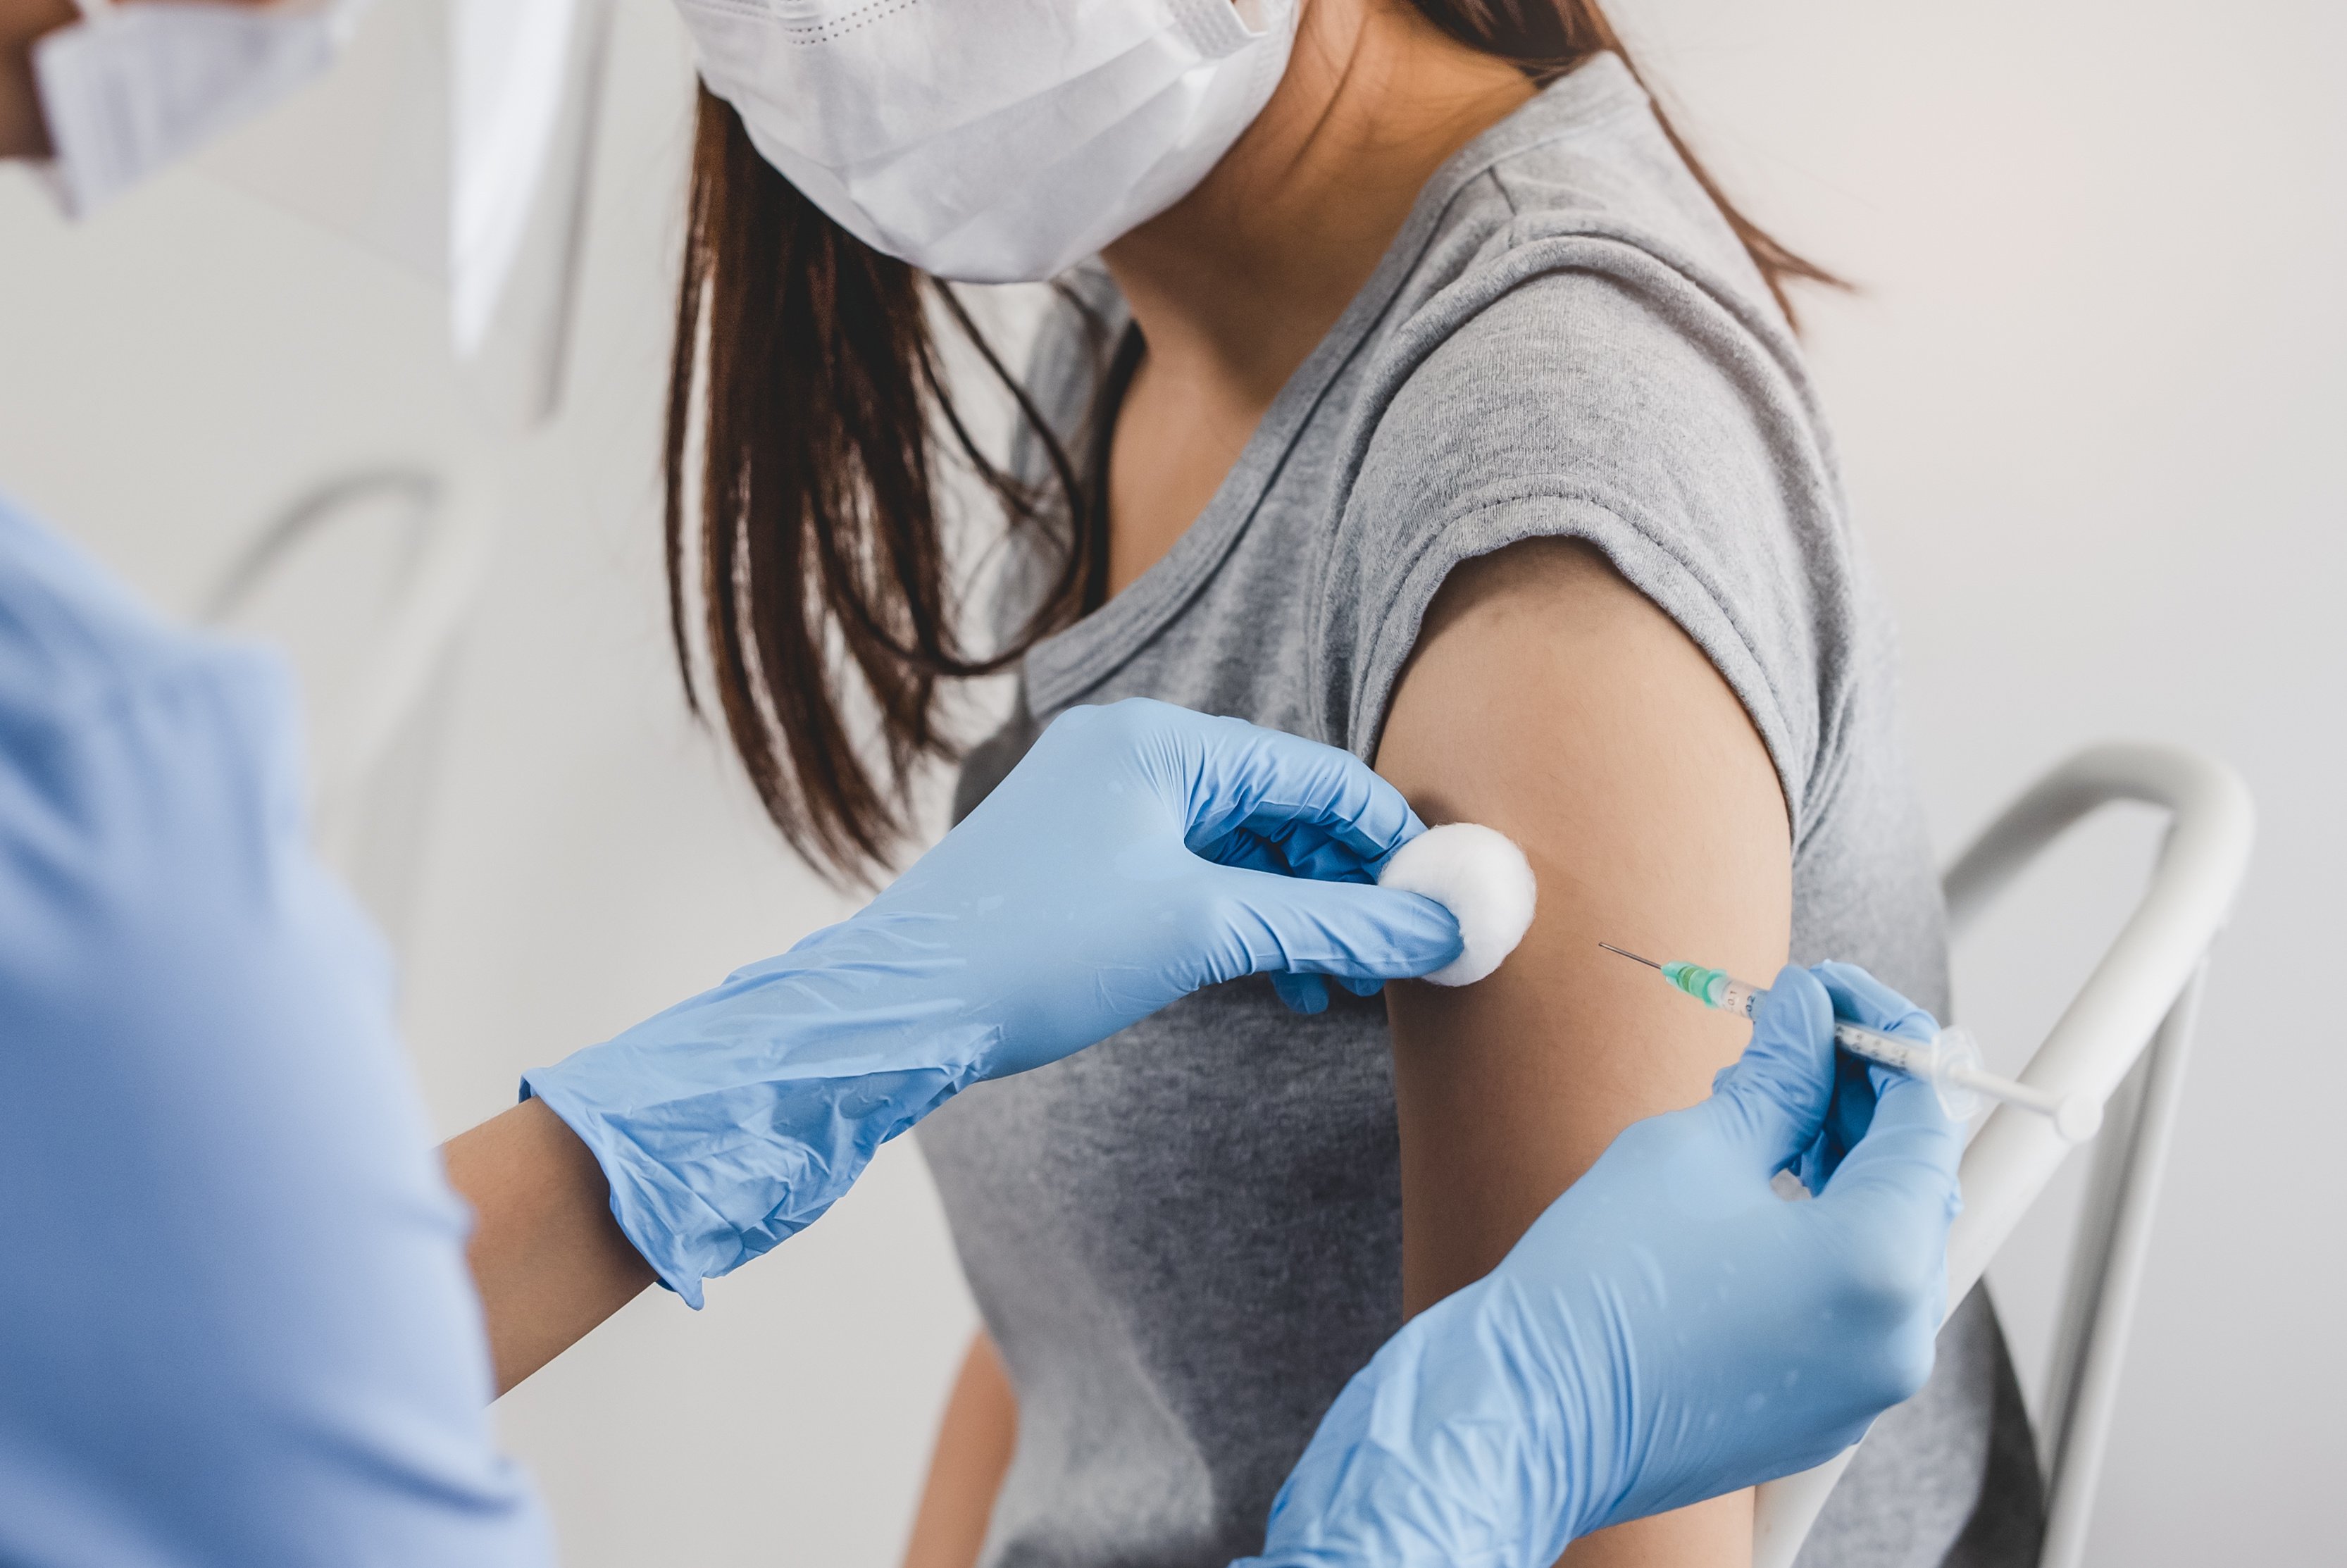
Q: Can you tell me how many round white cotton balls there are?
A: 1